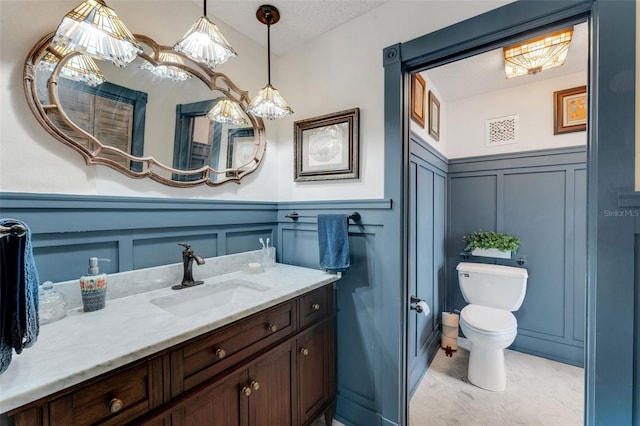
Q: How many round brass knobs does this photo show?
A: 7